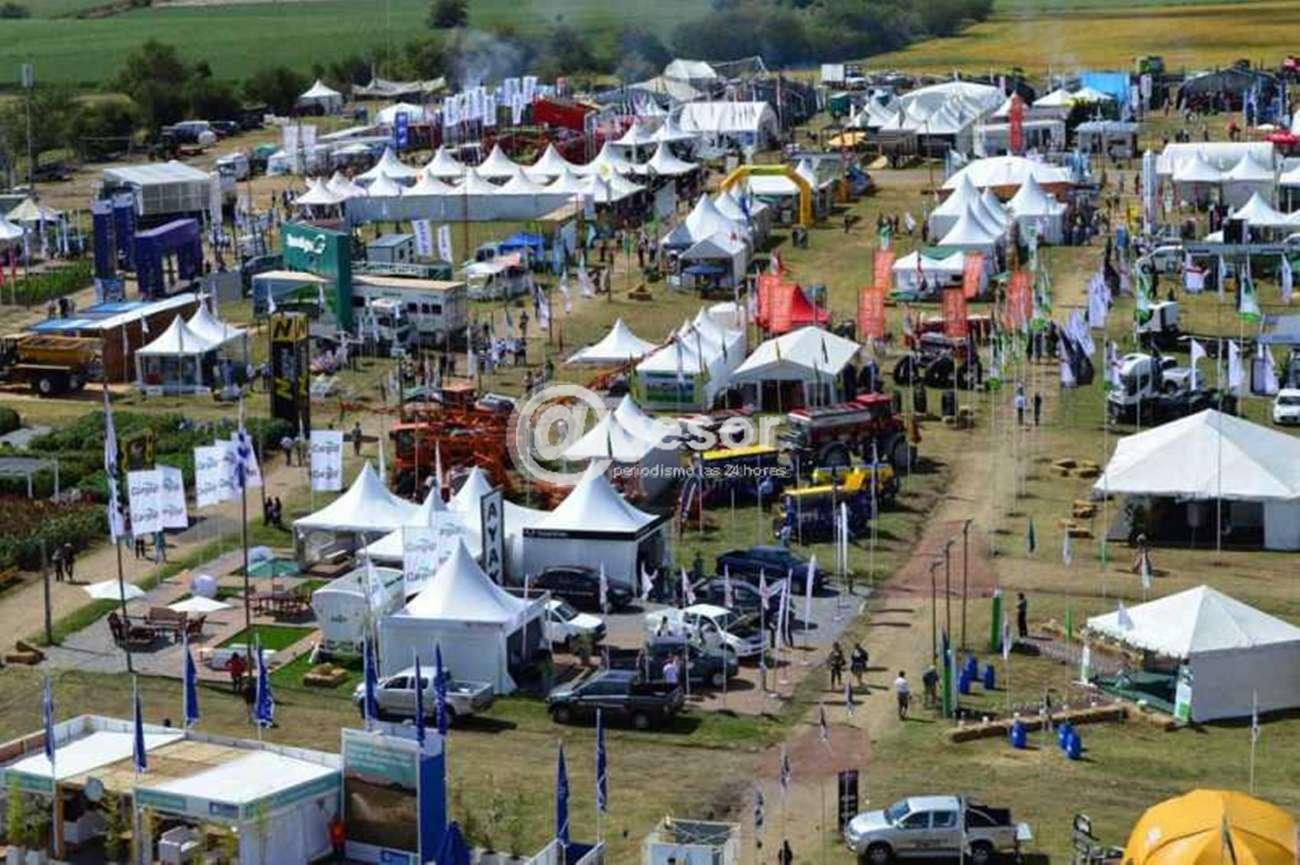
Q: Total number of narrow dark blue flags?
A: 9